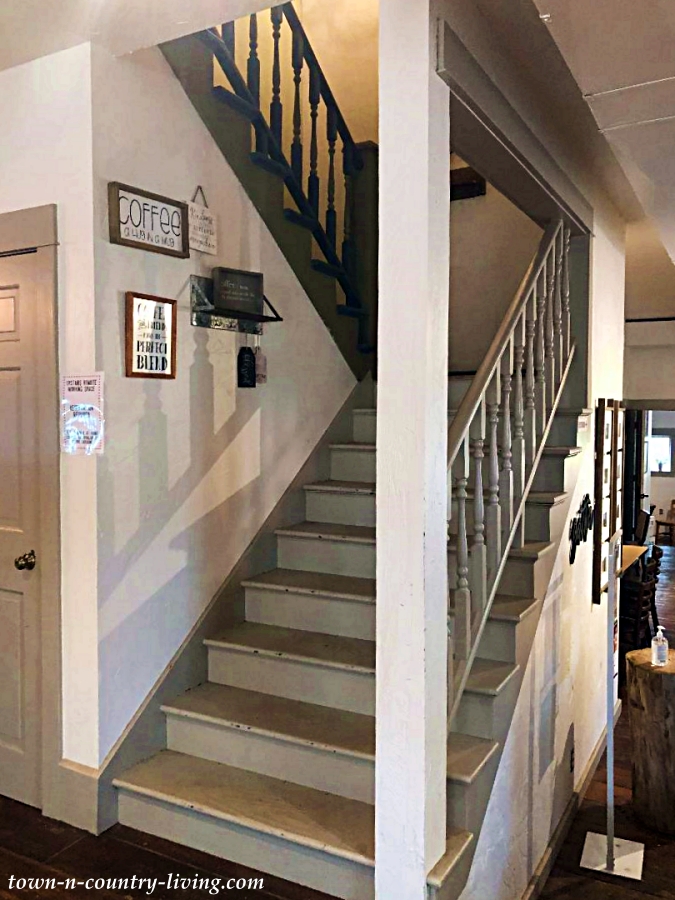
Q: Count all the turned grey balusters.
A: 11